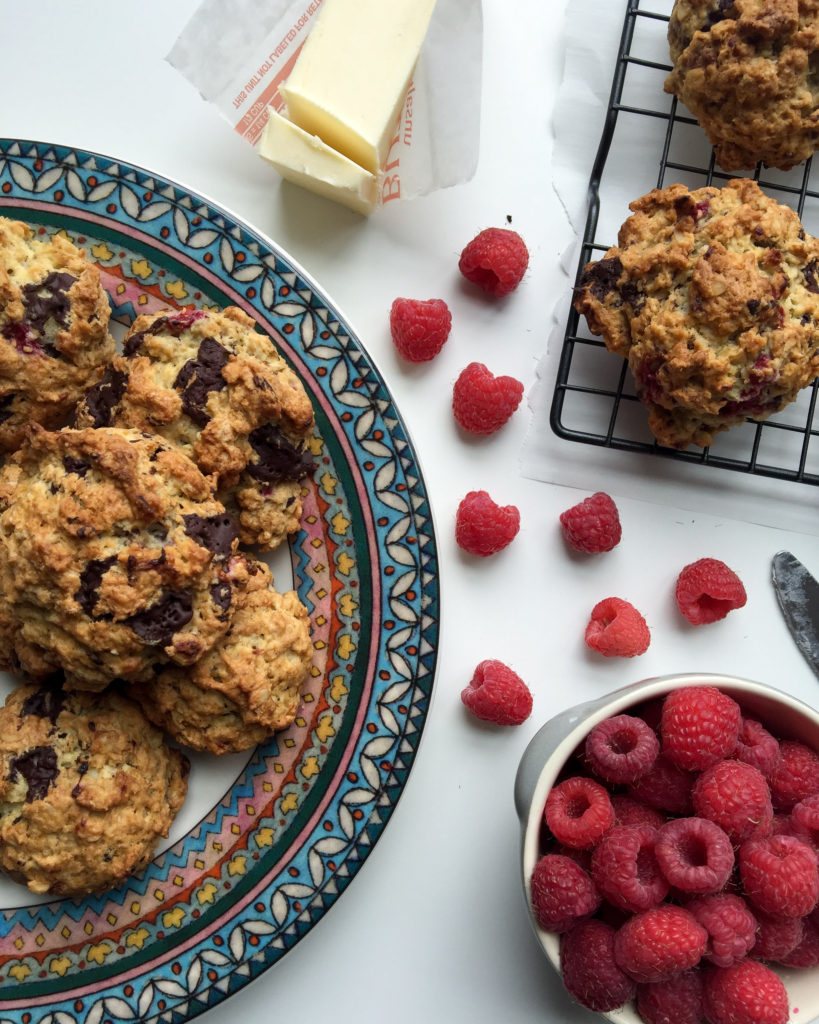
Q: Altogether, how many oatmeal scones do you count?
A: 7